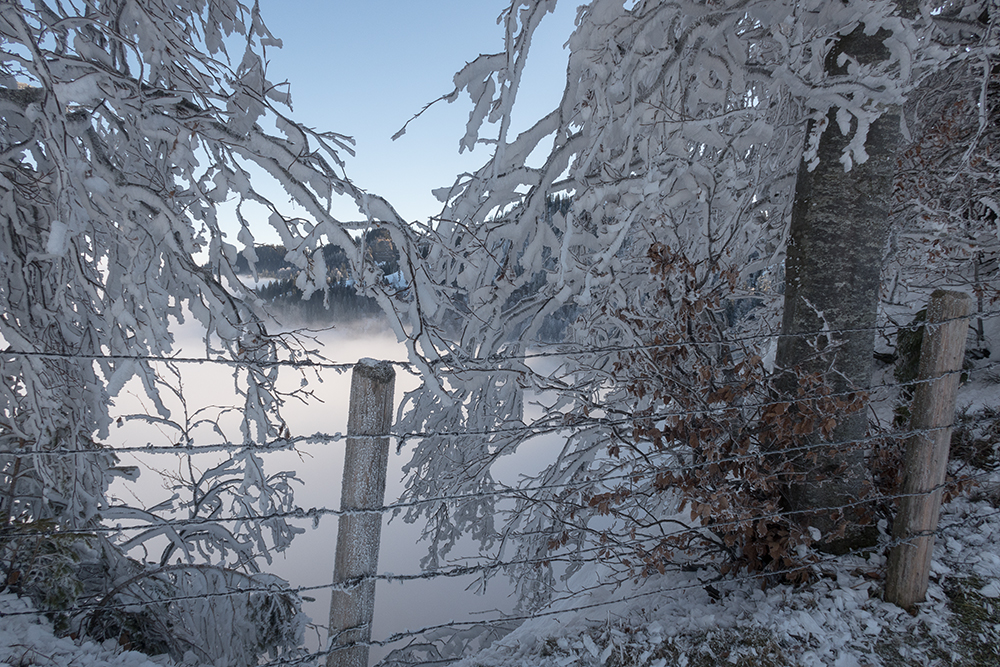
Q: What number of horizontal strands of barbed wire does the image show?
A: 5